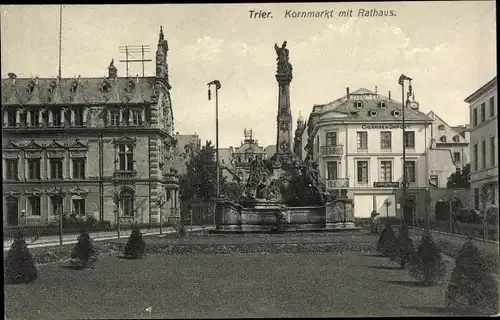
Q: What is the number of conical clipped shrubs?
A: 7